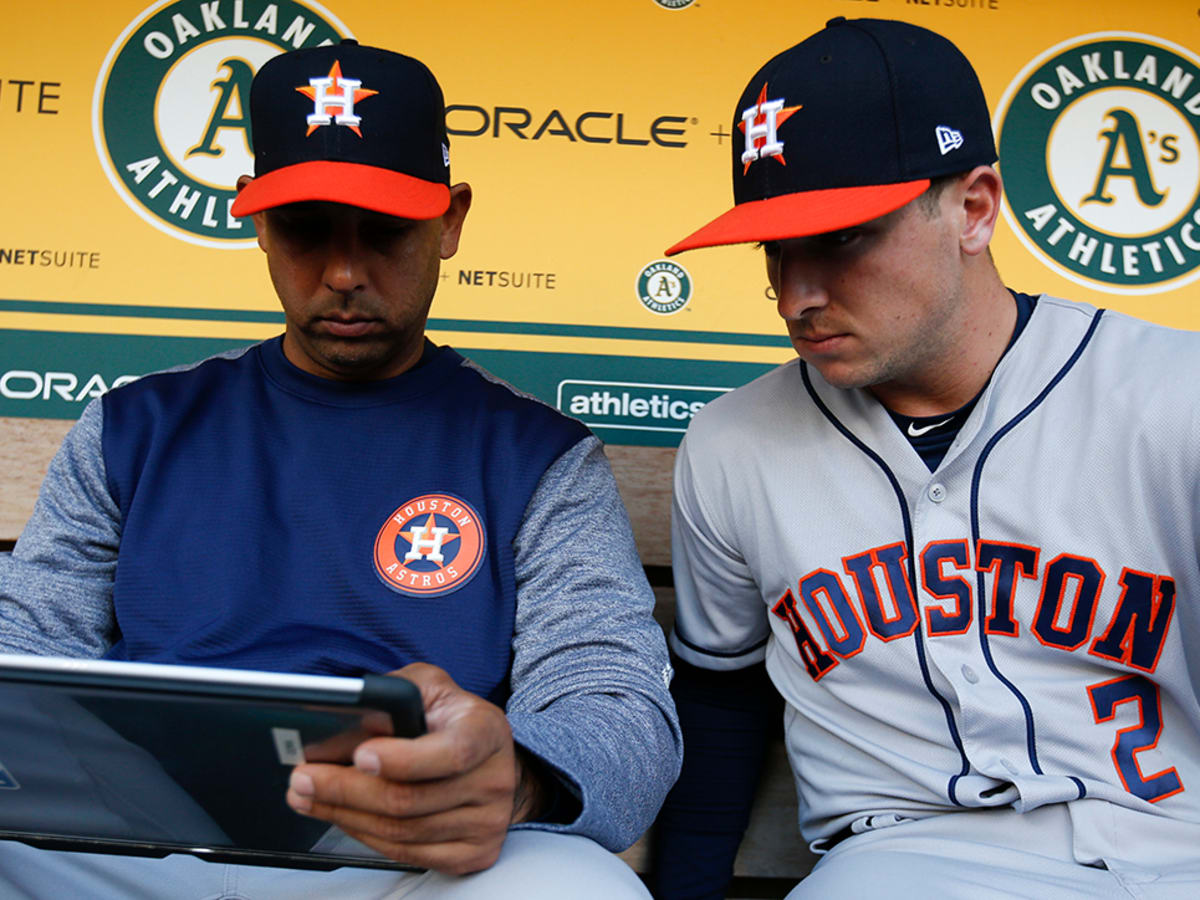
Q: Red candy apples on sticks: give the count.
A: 0